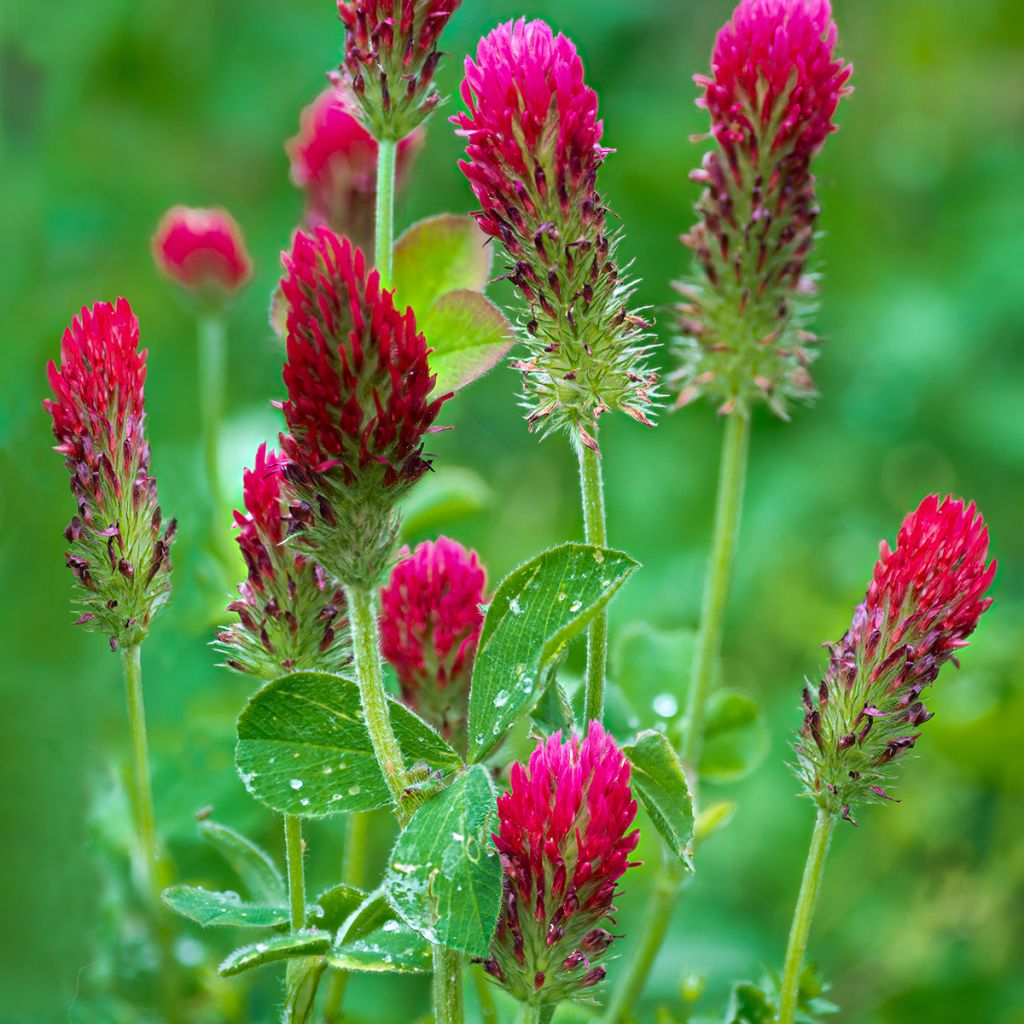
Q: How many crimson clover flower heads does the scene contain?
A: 11